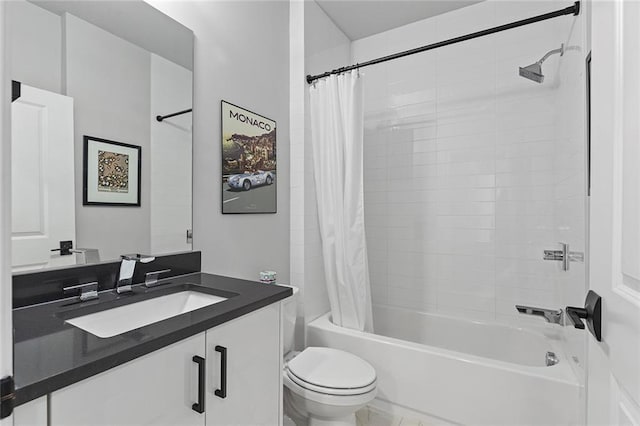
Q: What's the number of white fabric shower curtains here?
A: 1